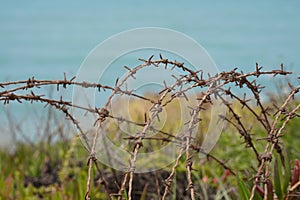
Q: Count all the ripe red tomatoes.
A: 0